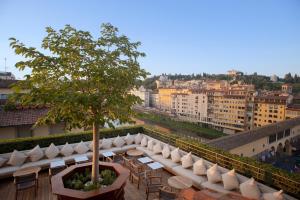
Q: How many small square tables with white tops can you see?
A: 5